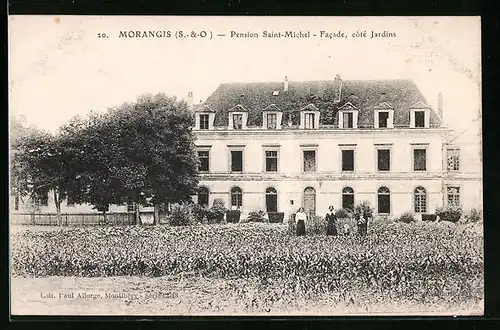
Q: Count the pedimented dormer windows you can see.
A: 7